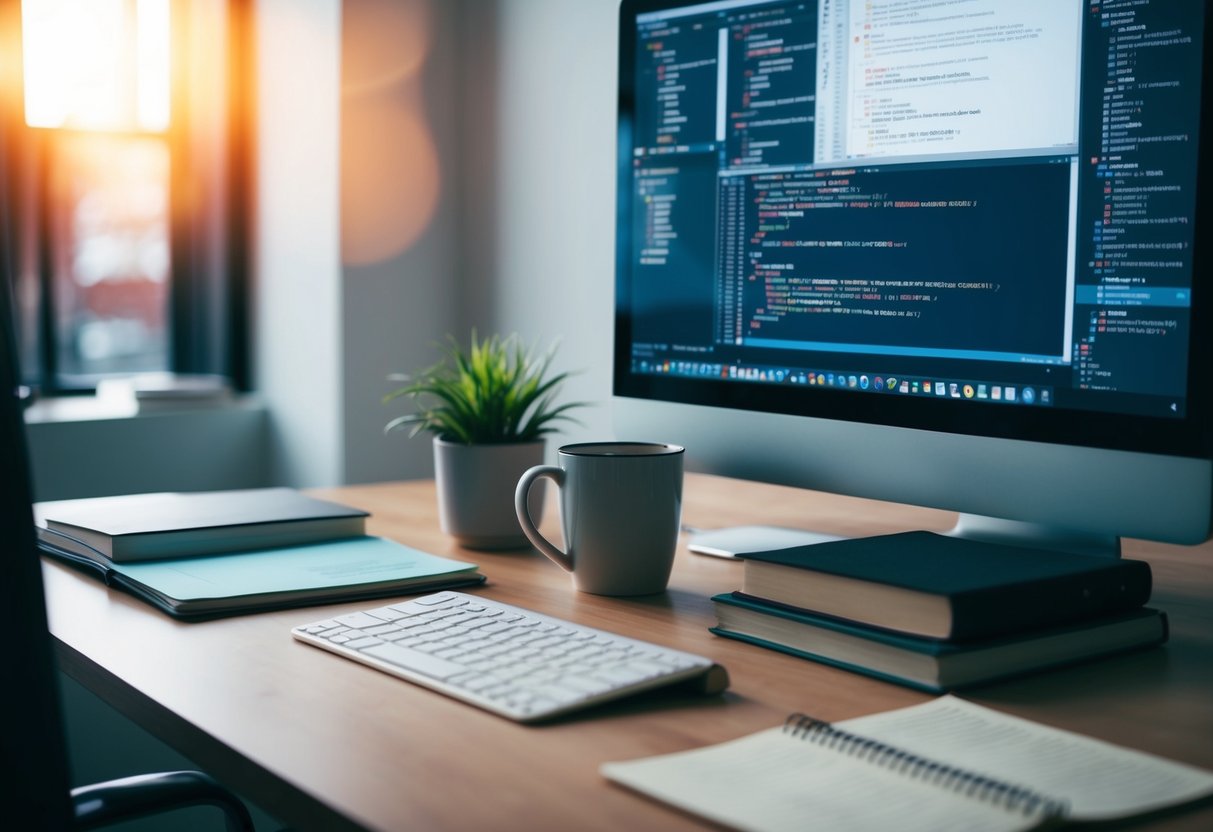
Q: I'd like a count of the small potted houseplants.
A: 1